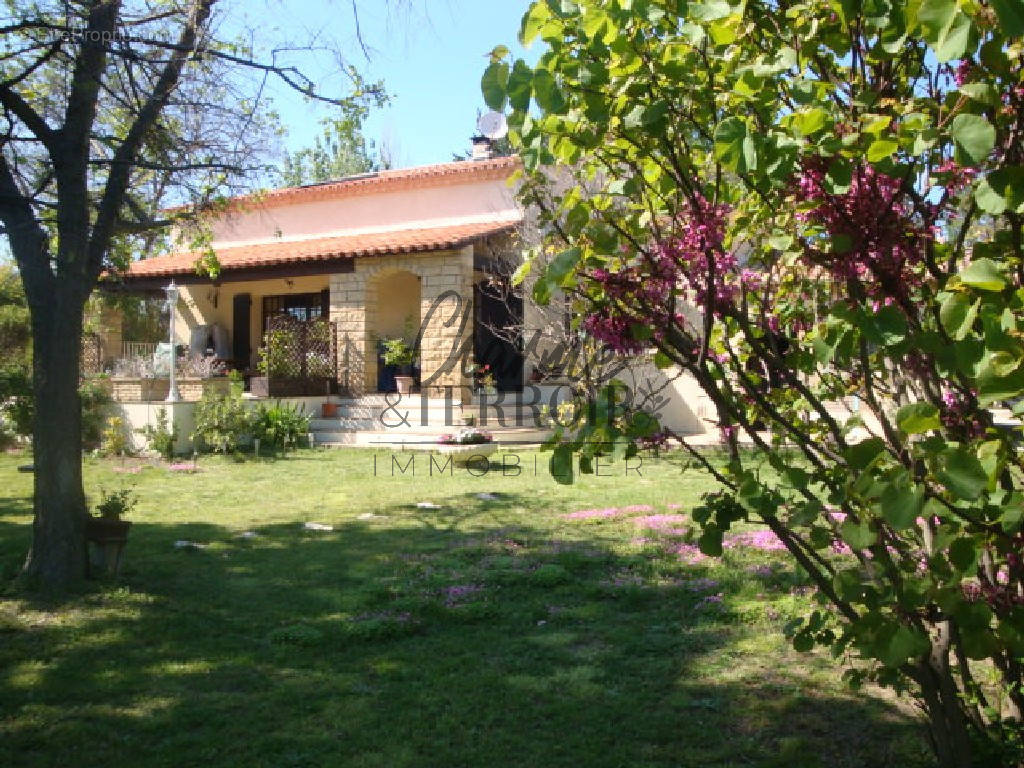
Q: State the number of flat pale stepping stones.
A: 6